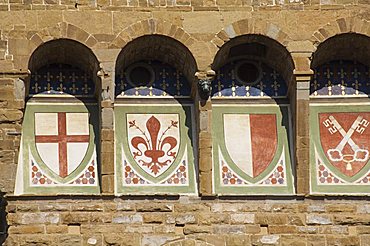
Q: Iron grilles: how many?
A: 0